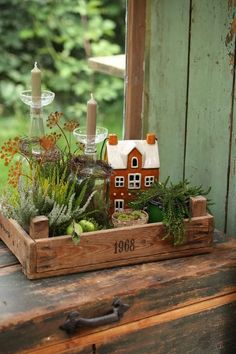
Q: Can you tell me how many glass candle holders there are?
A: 2